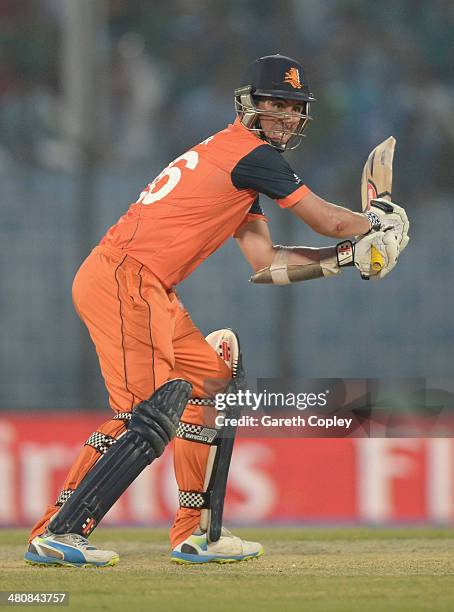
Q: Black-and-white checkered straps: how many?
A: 6